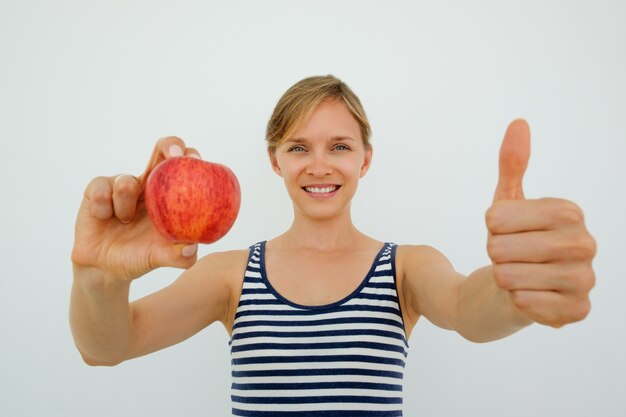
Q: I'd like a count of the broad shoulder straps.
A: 2